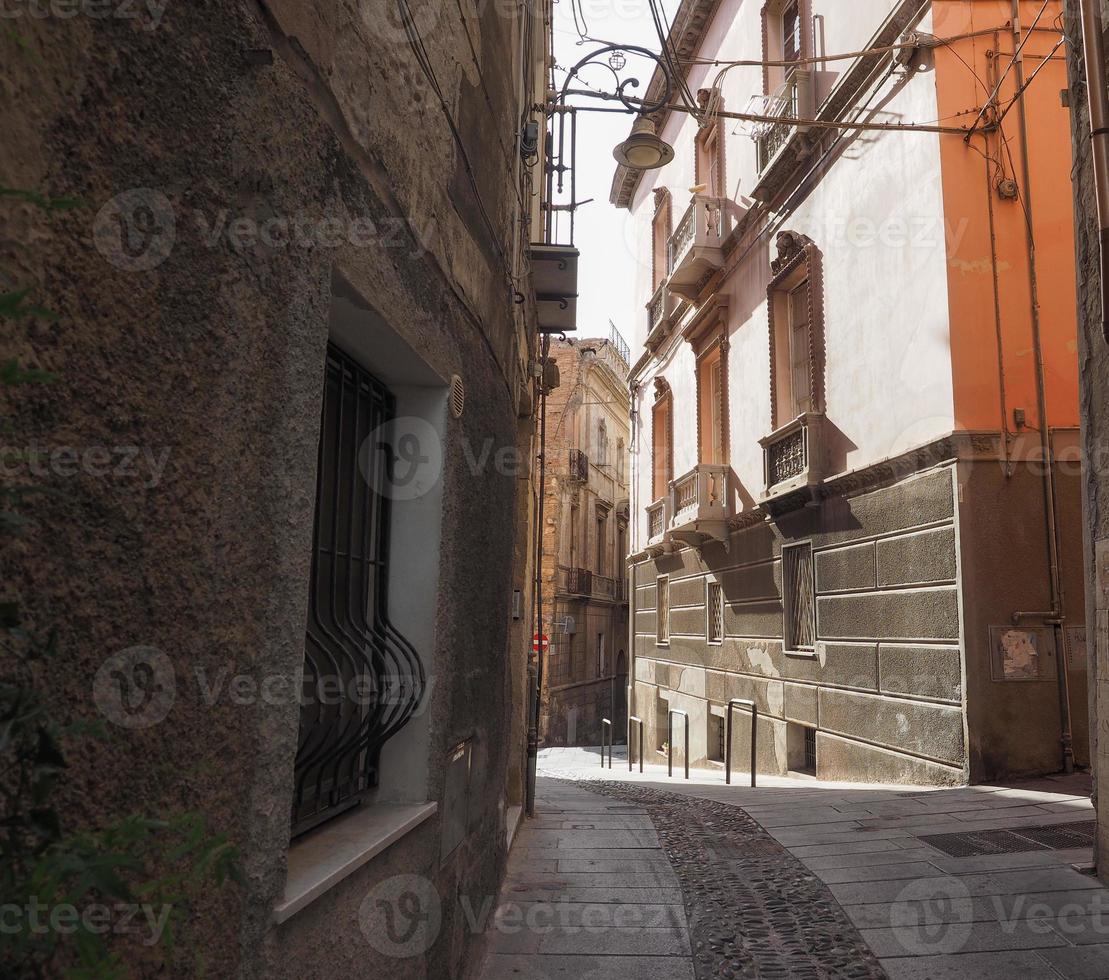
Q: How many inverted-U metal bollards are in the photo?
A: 4